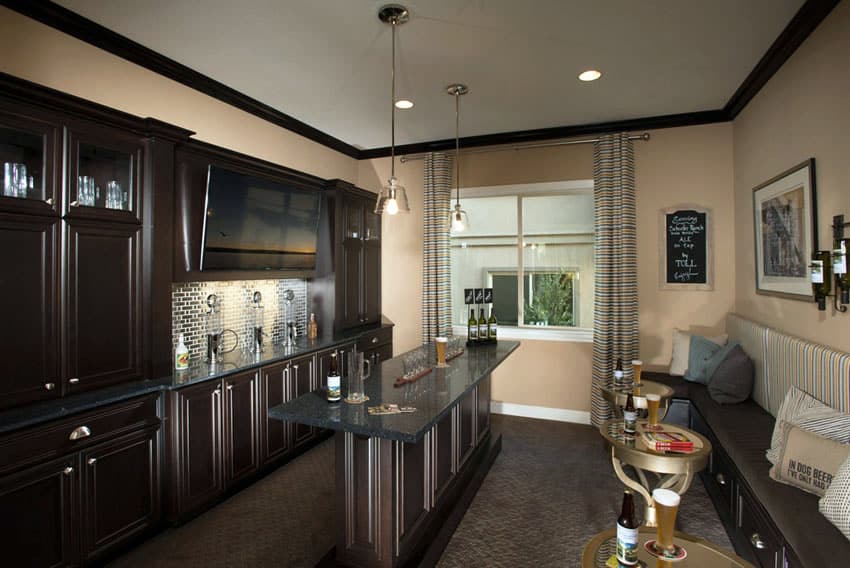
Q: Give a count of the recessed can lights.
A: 2